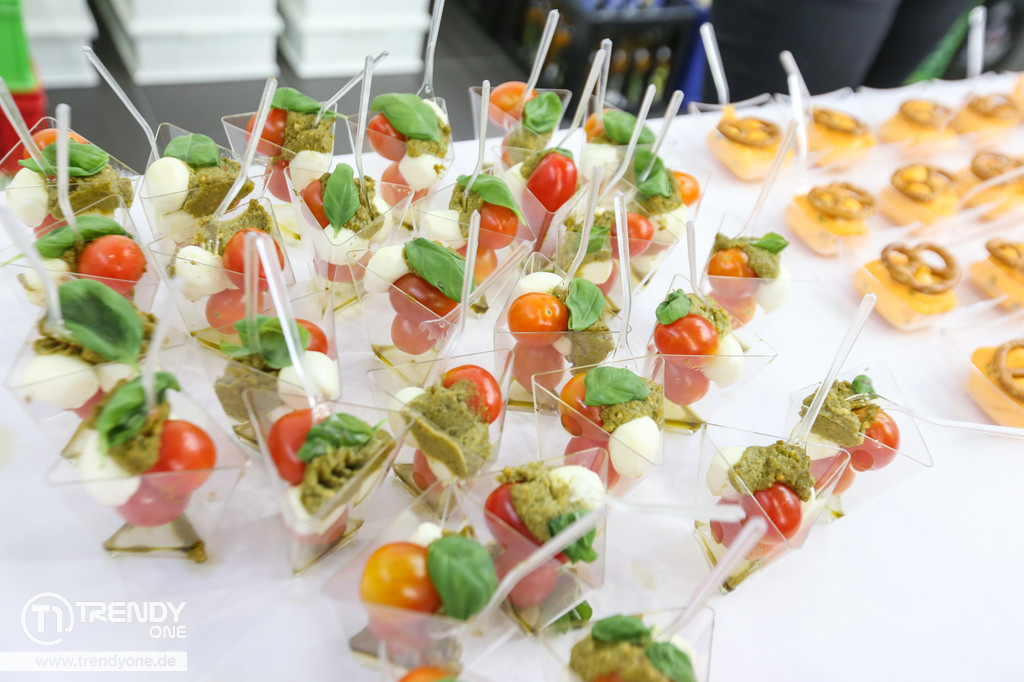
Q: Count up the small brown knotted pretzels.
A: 10